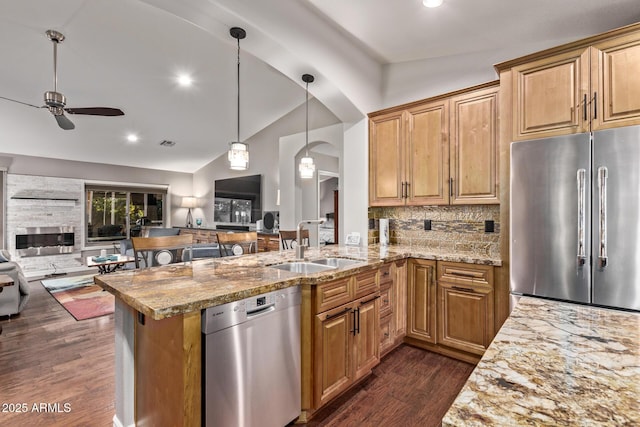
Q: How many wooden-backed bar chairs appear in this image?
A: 3